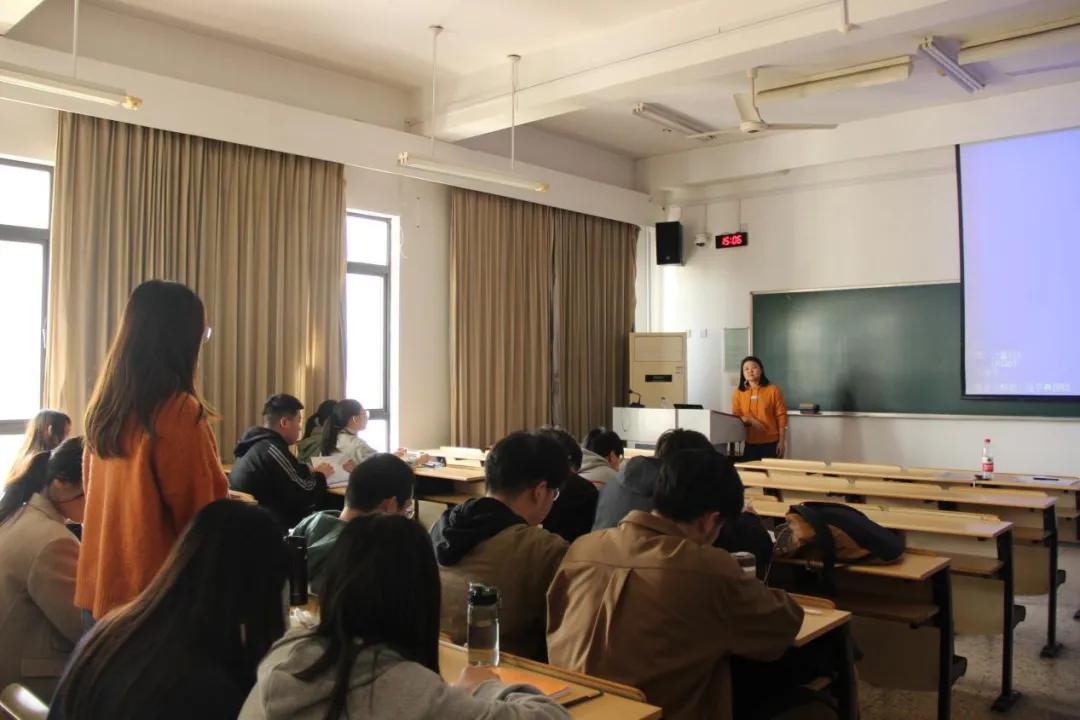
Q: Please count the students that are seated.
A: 13